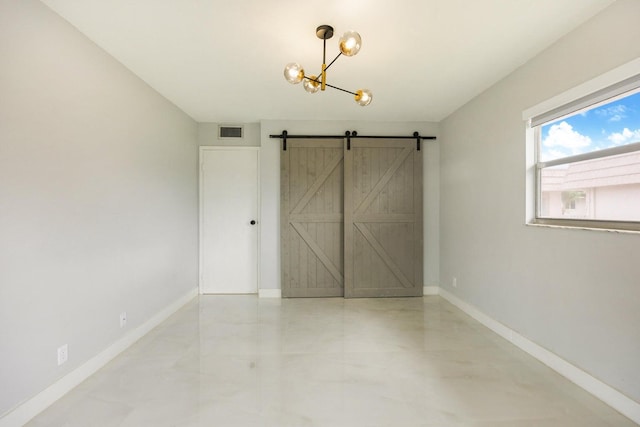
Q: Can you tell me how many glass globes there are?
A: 4